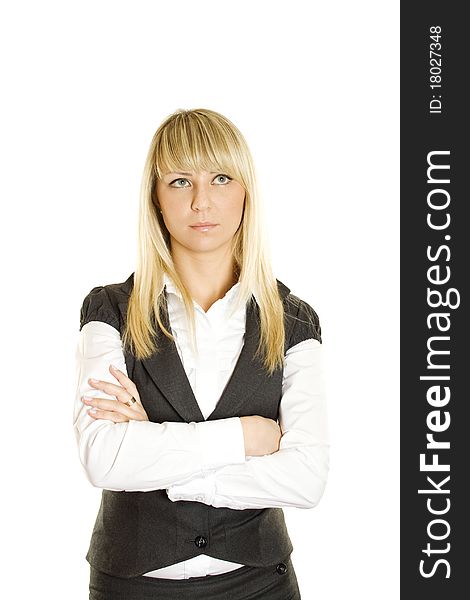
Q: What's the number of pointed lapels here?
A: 2